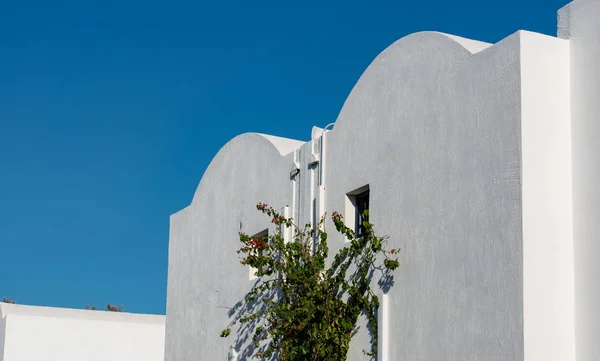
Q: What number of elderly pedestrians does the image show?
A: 0